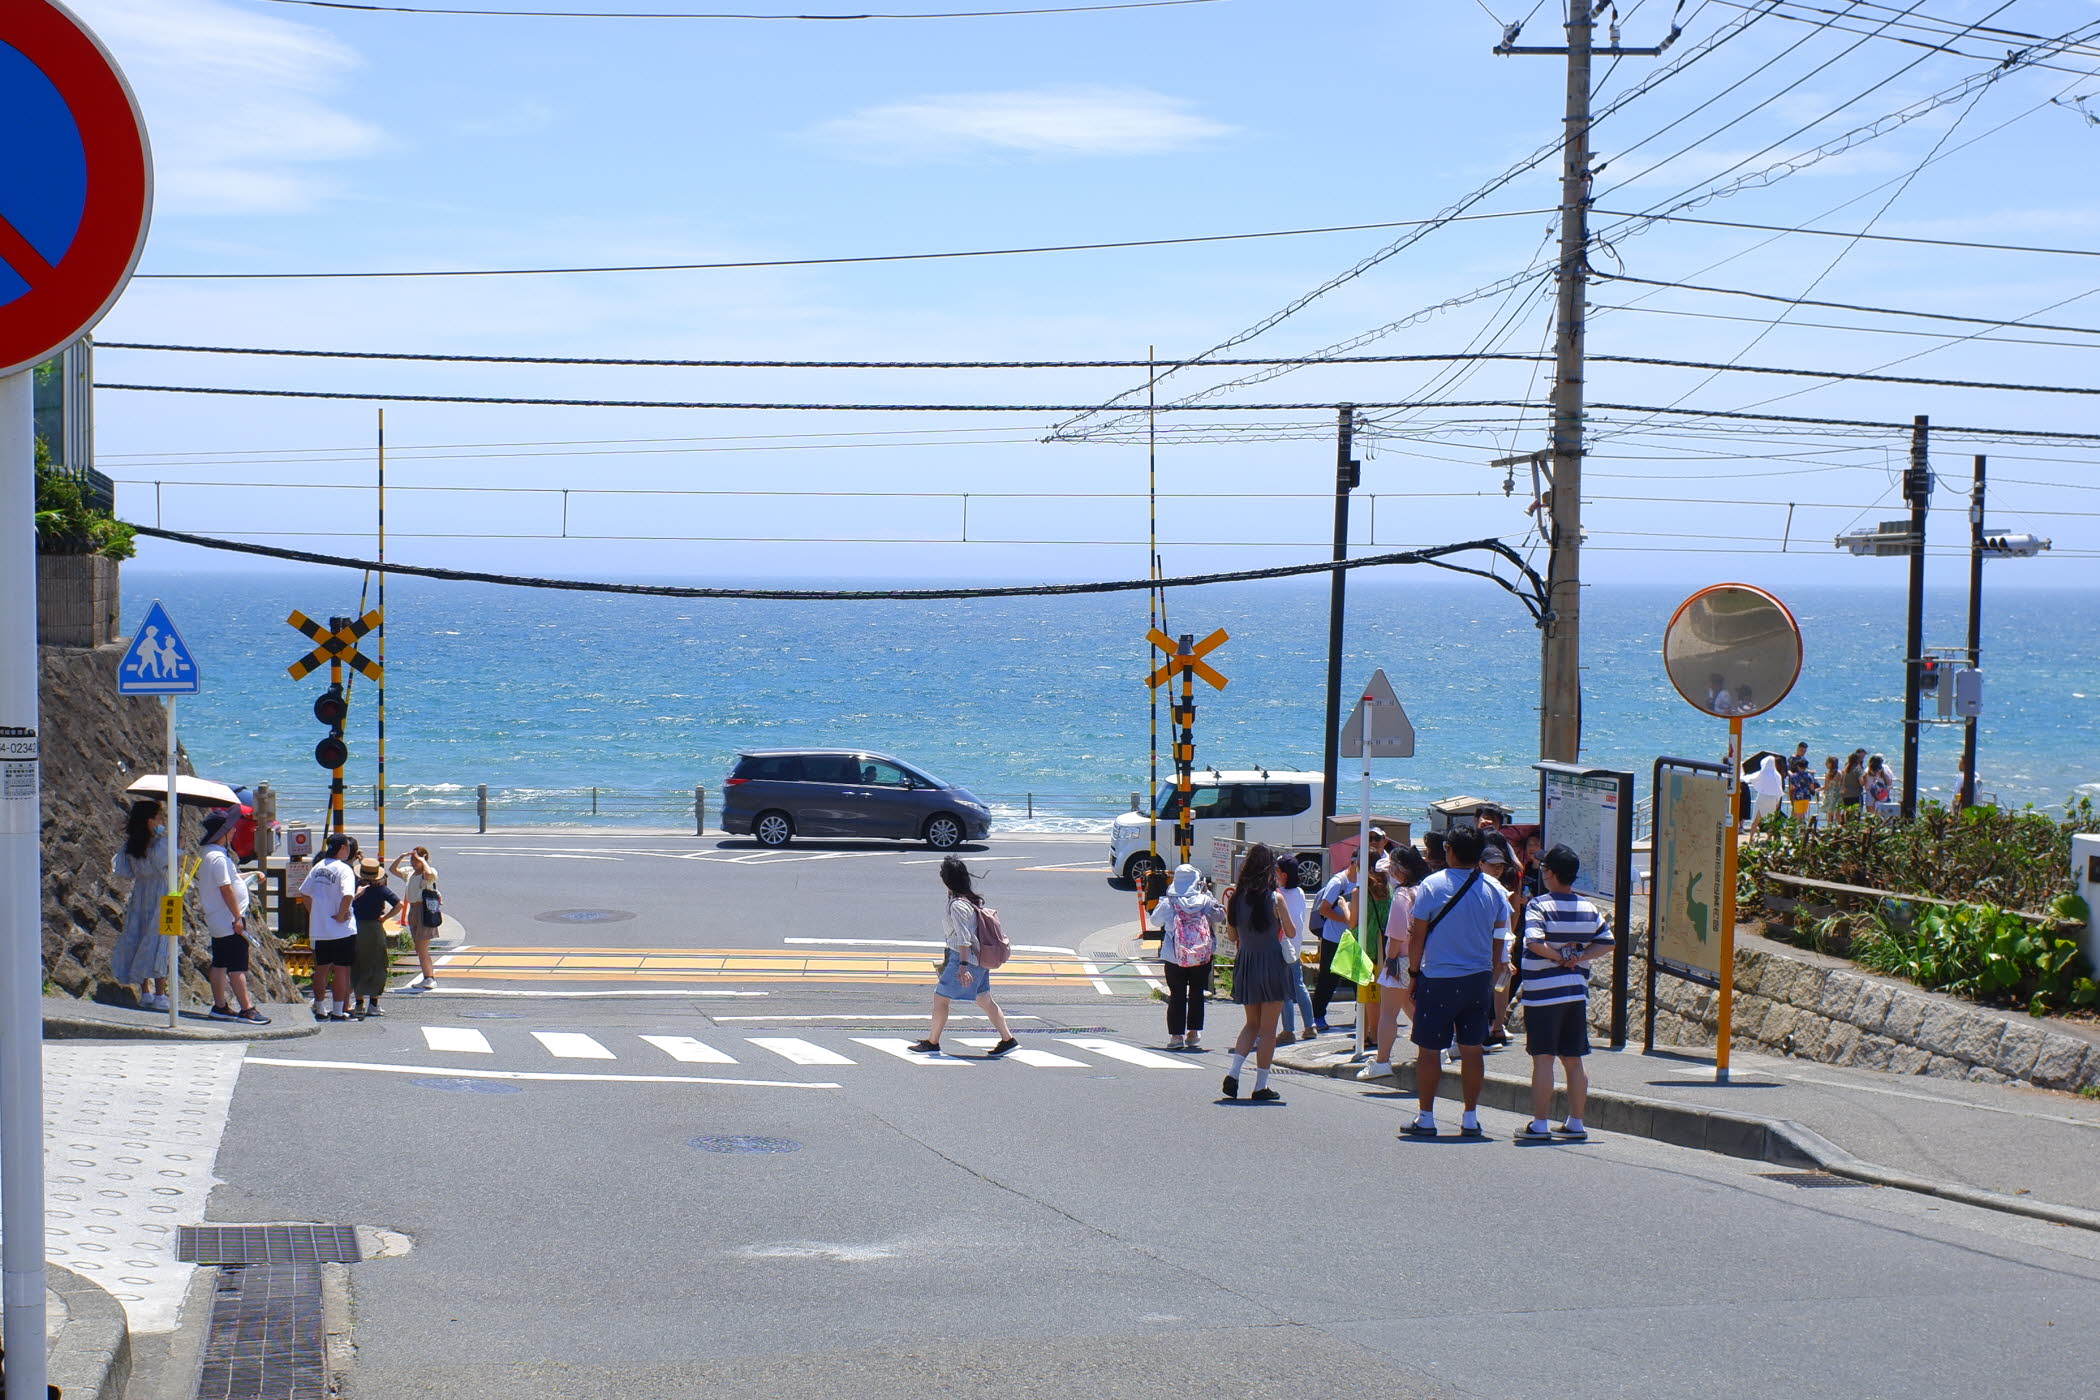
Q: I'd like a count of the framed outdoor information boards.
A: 2